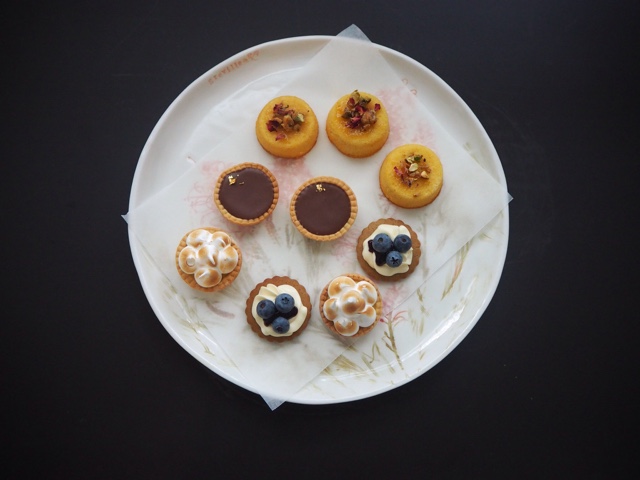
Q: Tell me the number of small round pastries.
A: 9